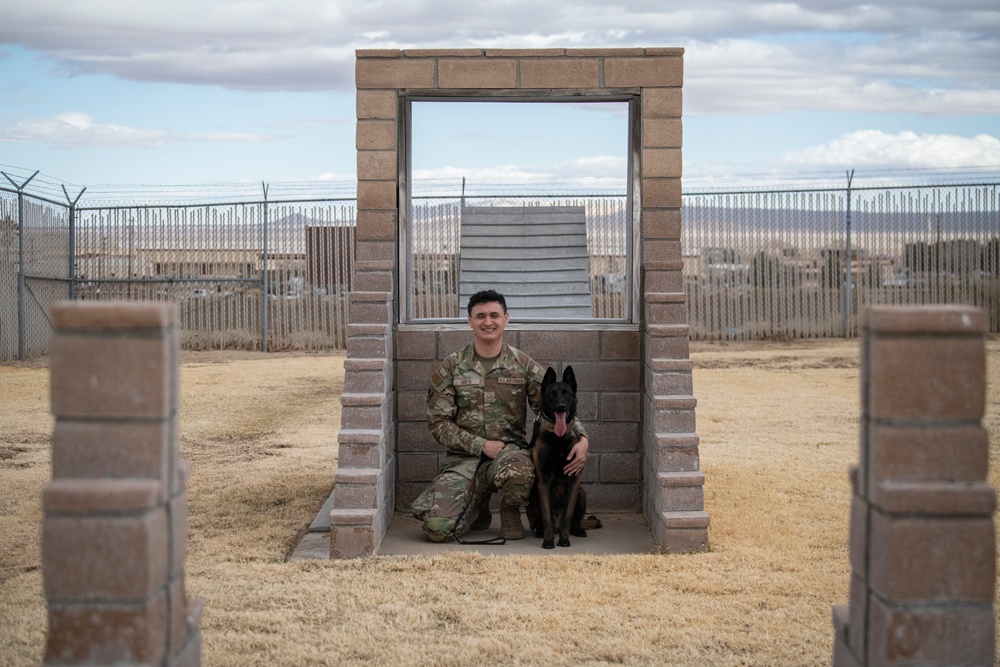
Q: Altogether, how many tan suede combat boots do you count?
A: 2